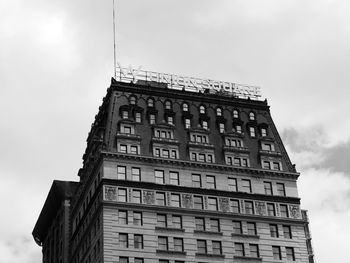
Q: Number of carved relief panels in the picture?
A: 6